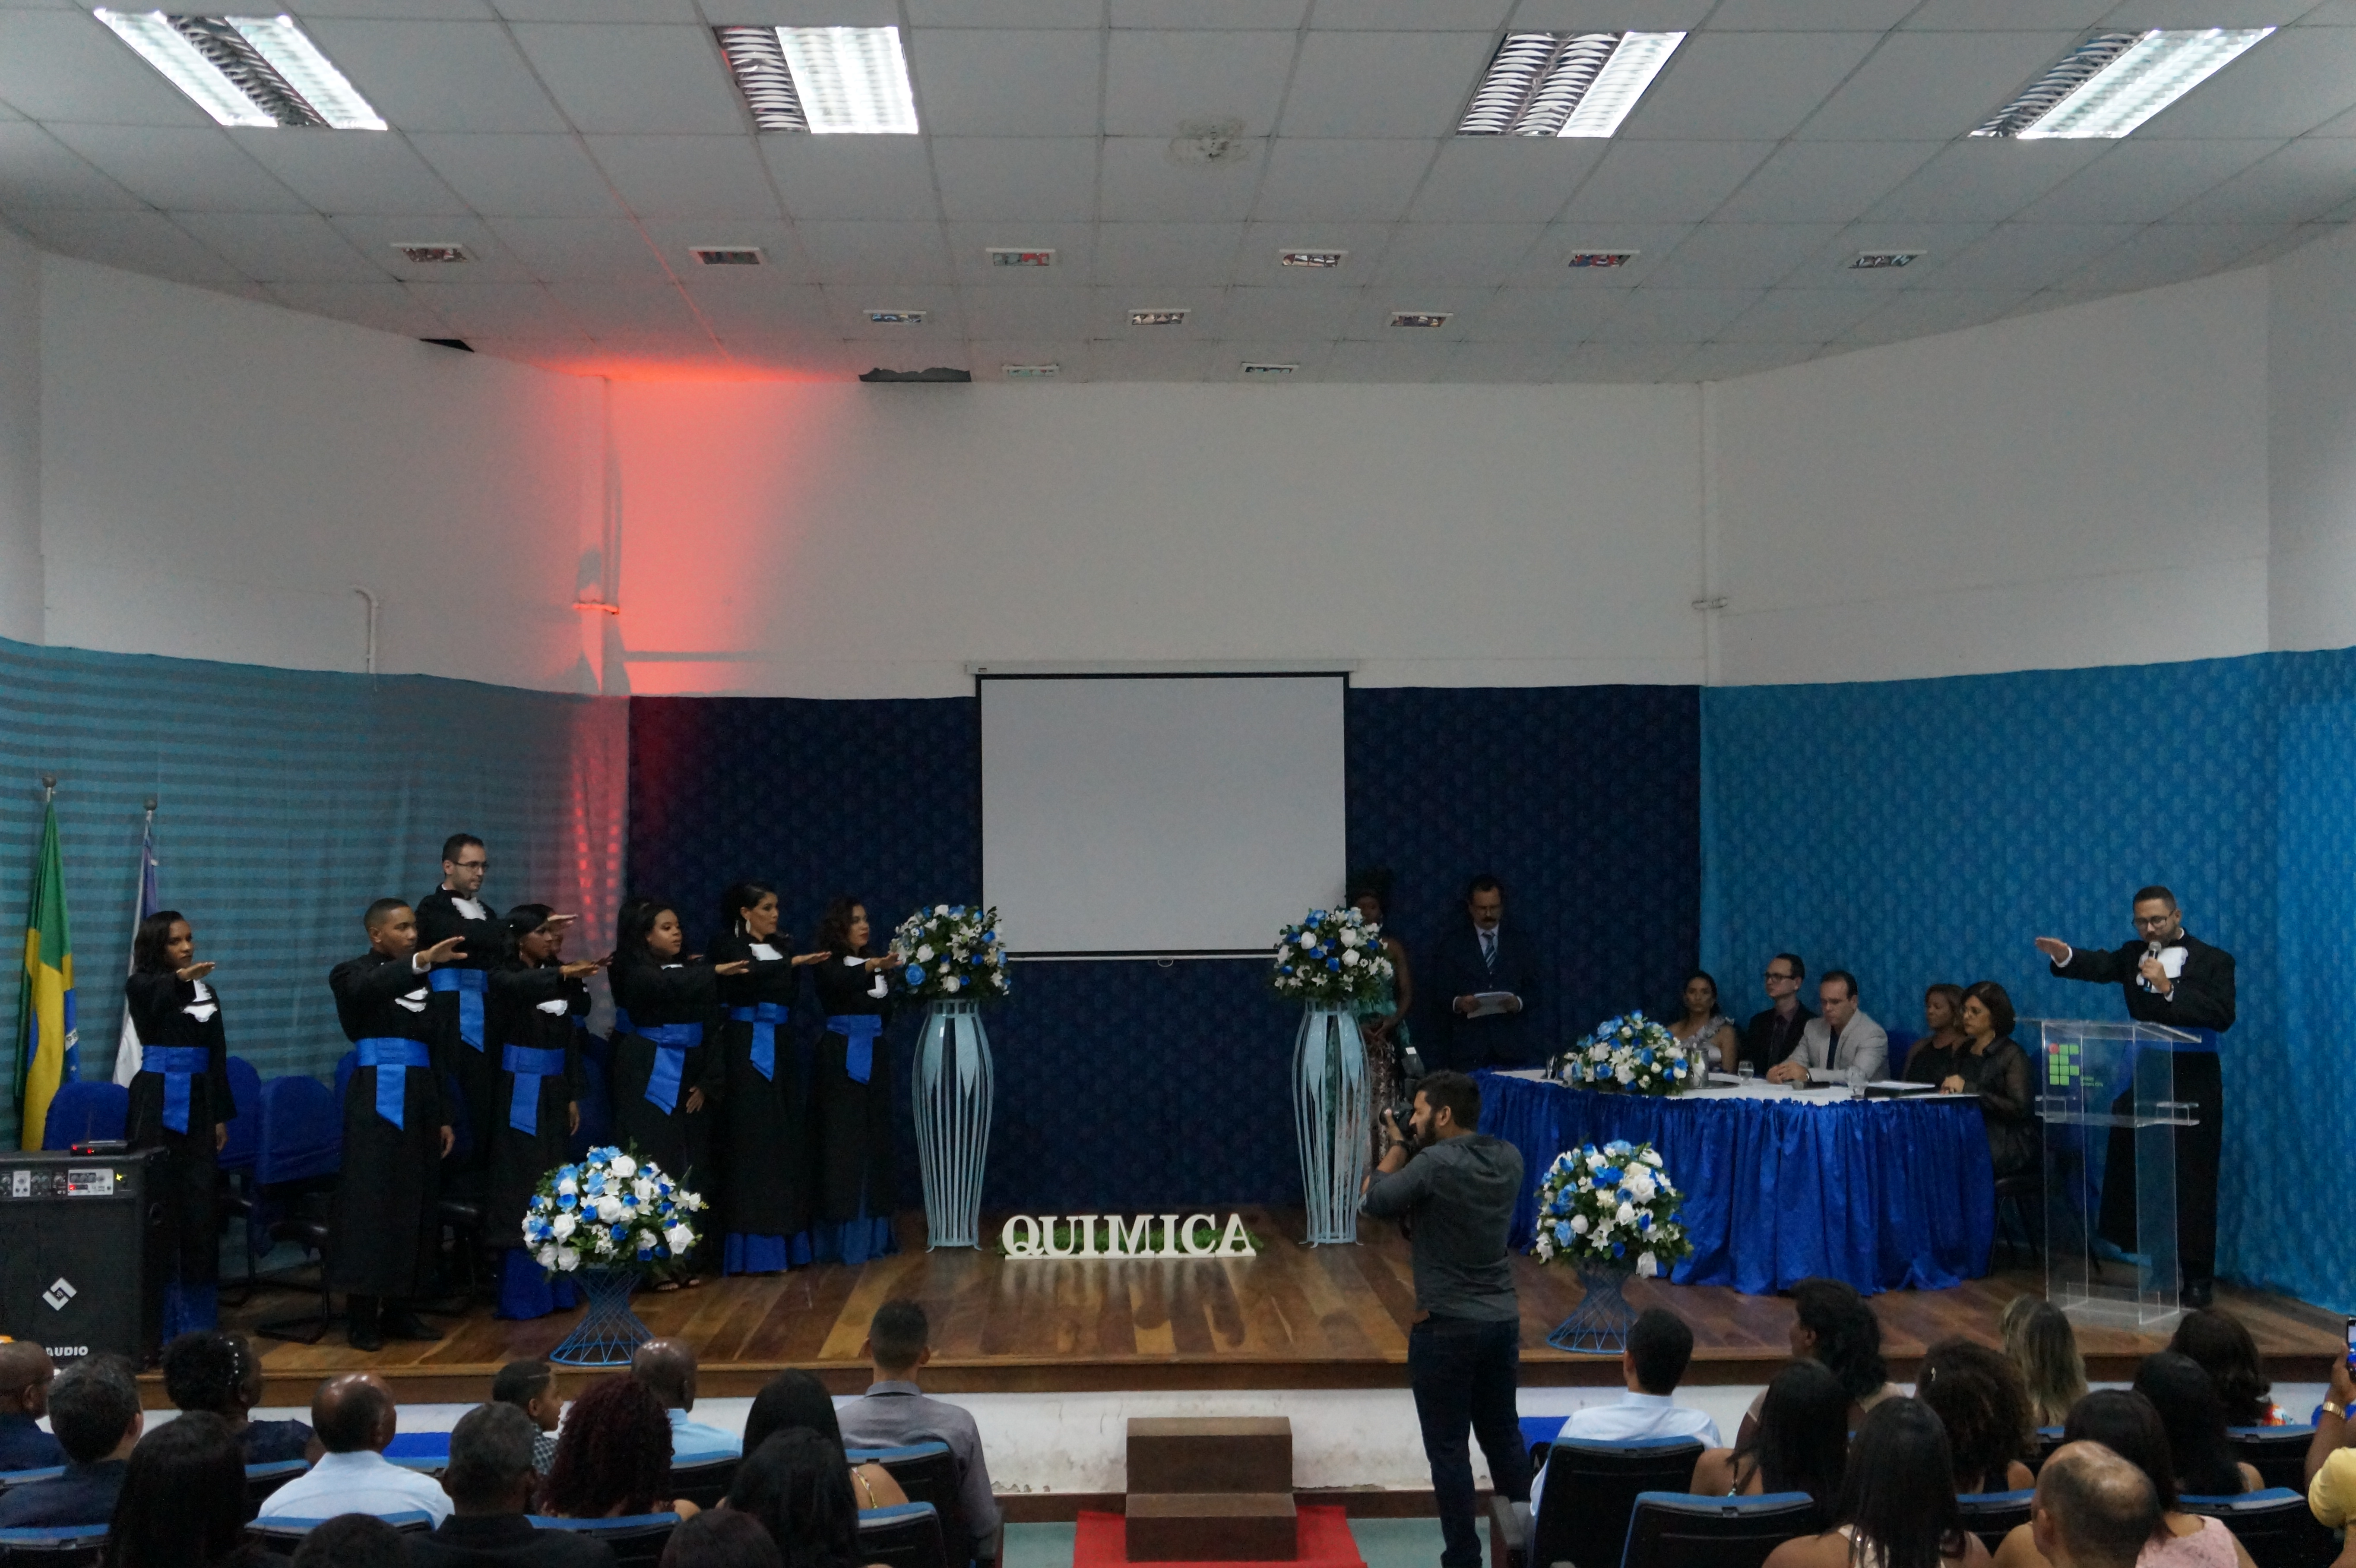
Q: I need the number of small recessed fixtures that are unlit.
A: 11